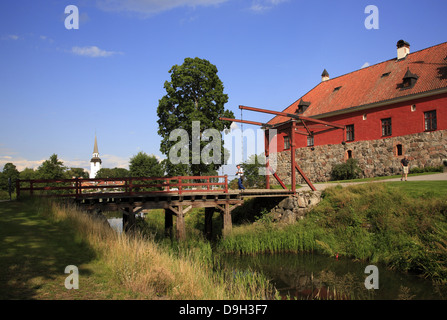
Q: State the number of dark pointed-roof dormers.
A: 2